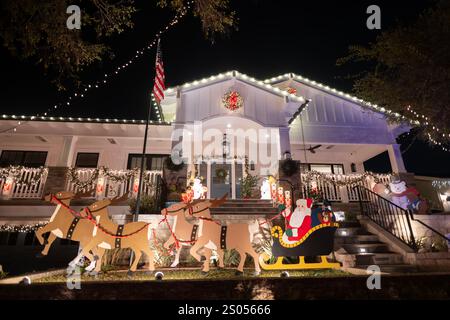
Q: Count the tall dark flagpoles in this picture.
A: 1